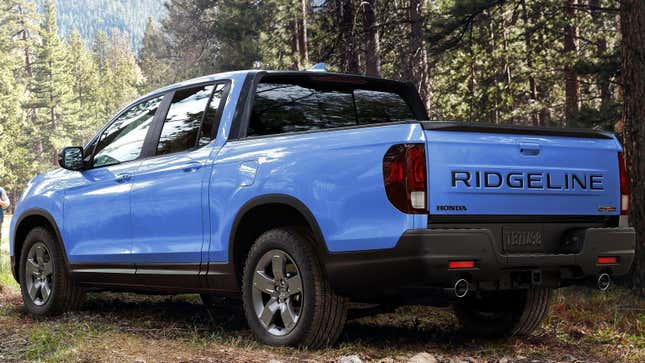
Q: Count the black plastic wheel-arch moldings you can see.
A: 2